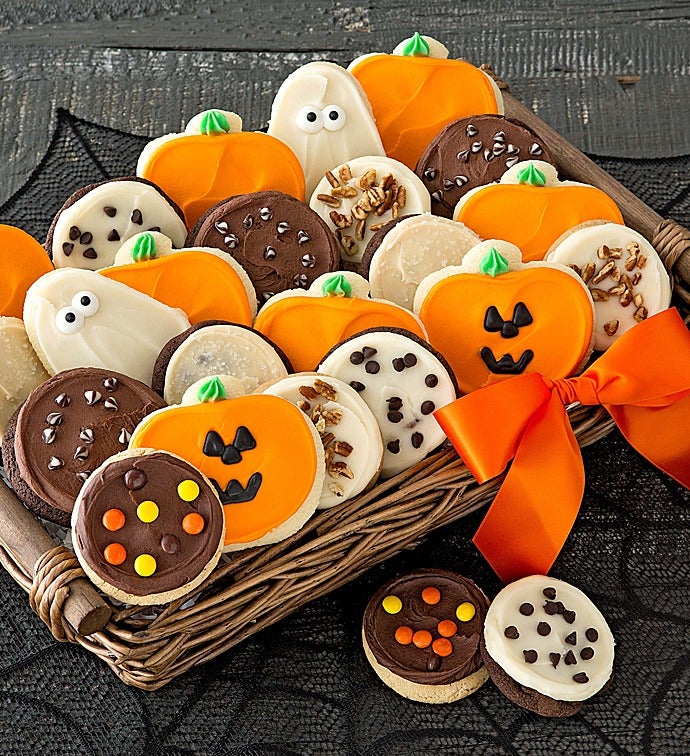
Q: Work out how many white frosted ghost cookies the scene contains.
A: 2